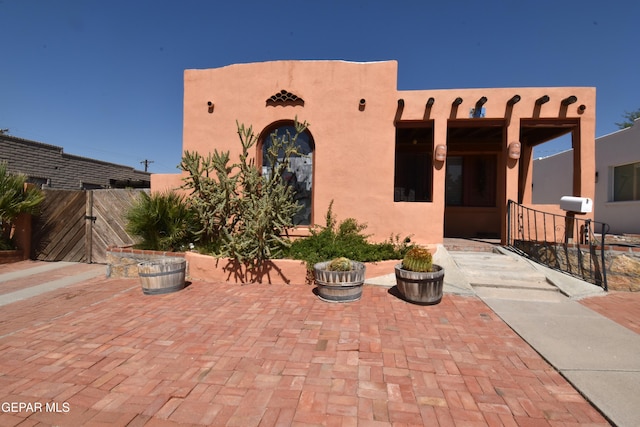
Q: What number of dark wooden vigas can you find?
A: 7